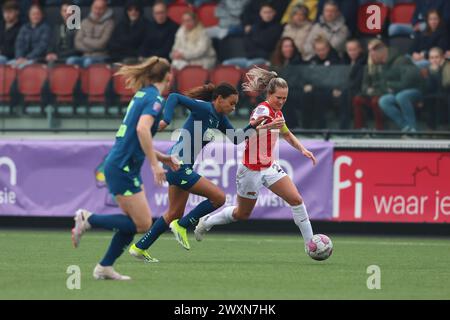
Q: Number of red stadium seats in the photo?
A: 13